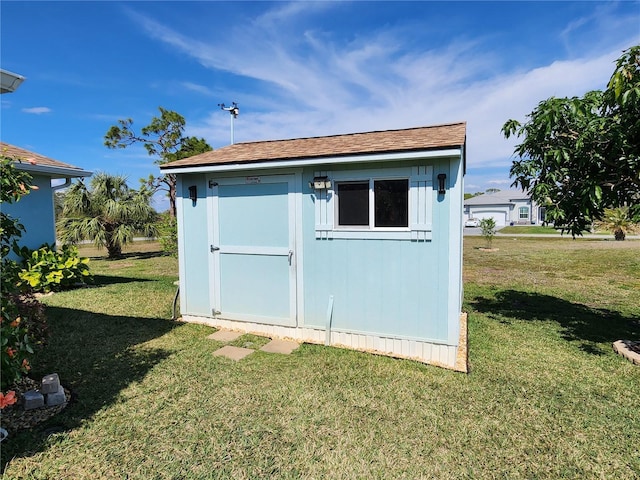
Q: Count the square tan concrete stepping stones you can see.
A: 3